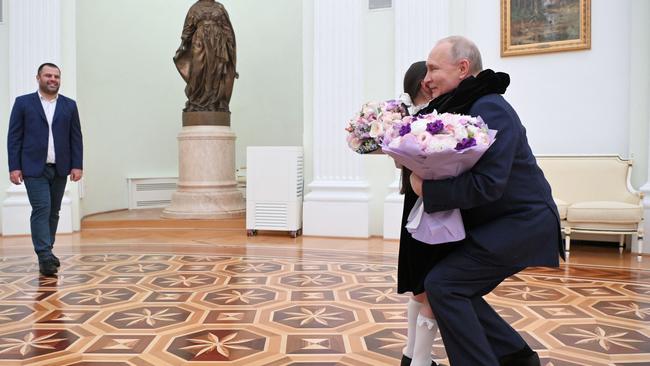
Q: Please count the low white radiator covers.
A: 1